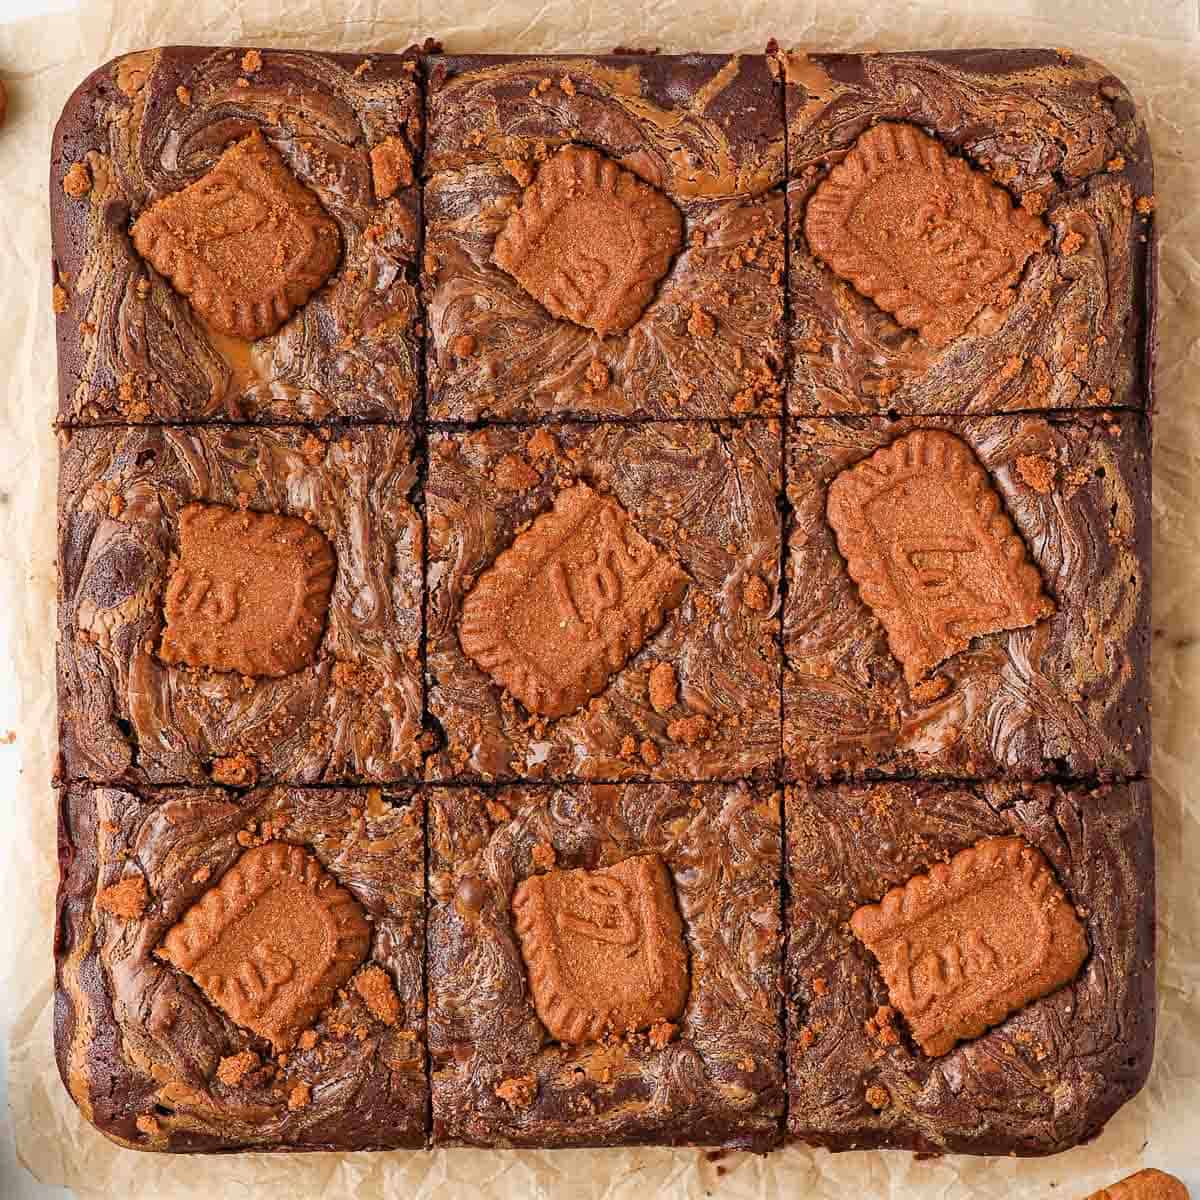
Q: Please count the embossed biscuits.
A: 9